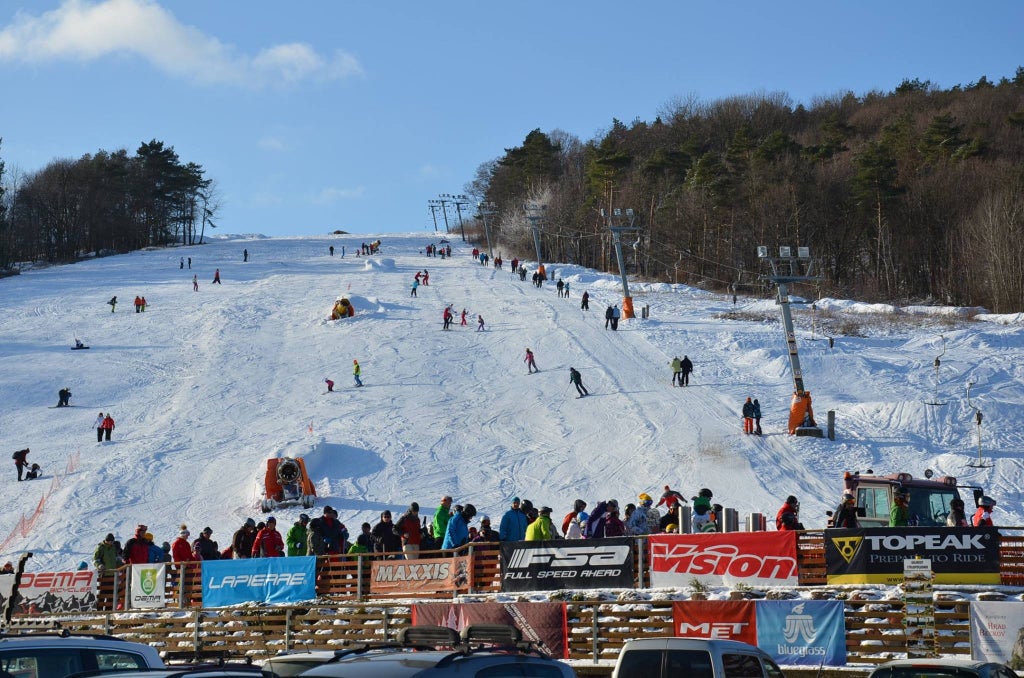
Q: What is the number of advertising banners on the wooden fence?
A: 11